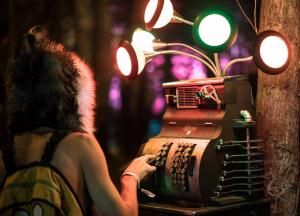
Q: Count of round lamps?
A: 5